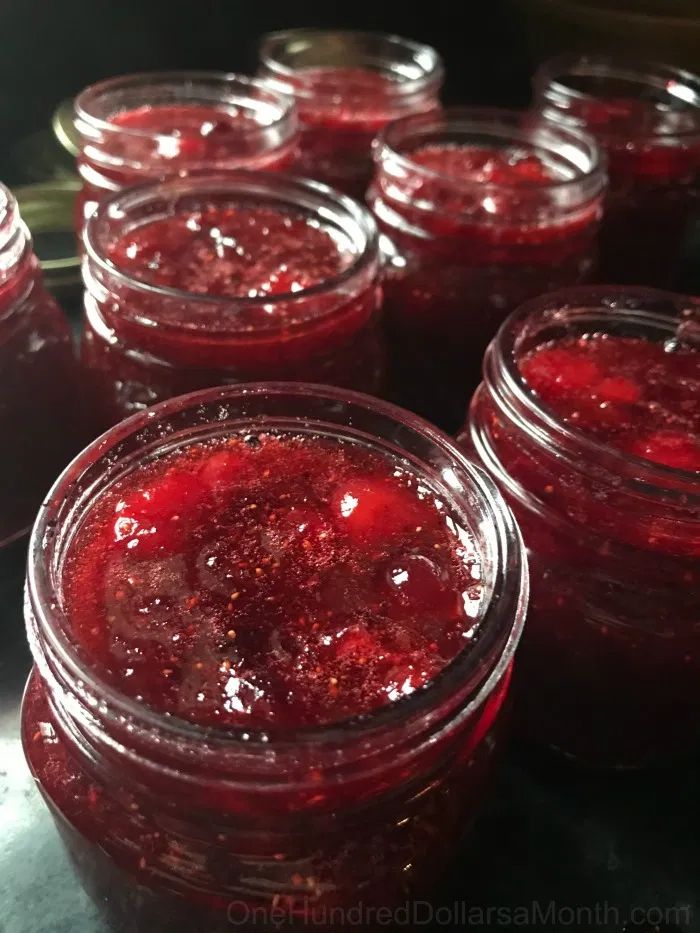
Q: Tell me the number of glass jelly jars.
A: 8